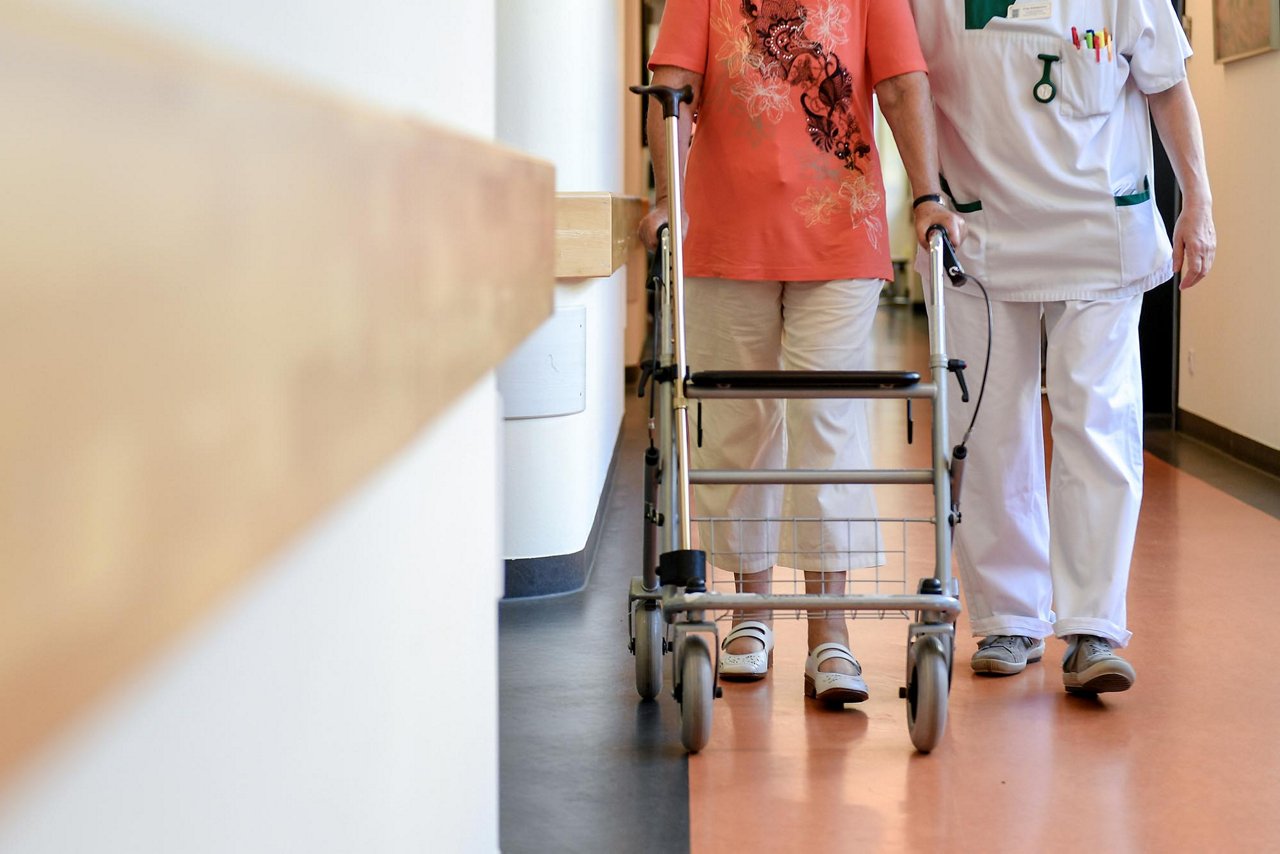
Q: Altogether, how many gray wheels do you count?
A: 3